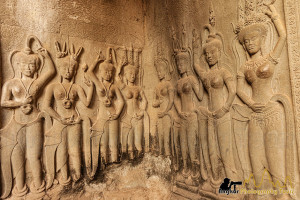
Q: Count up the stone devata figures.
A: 8